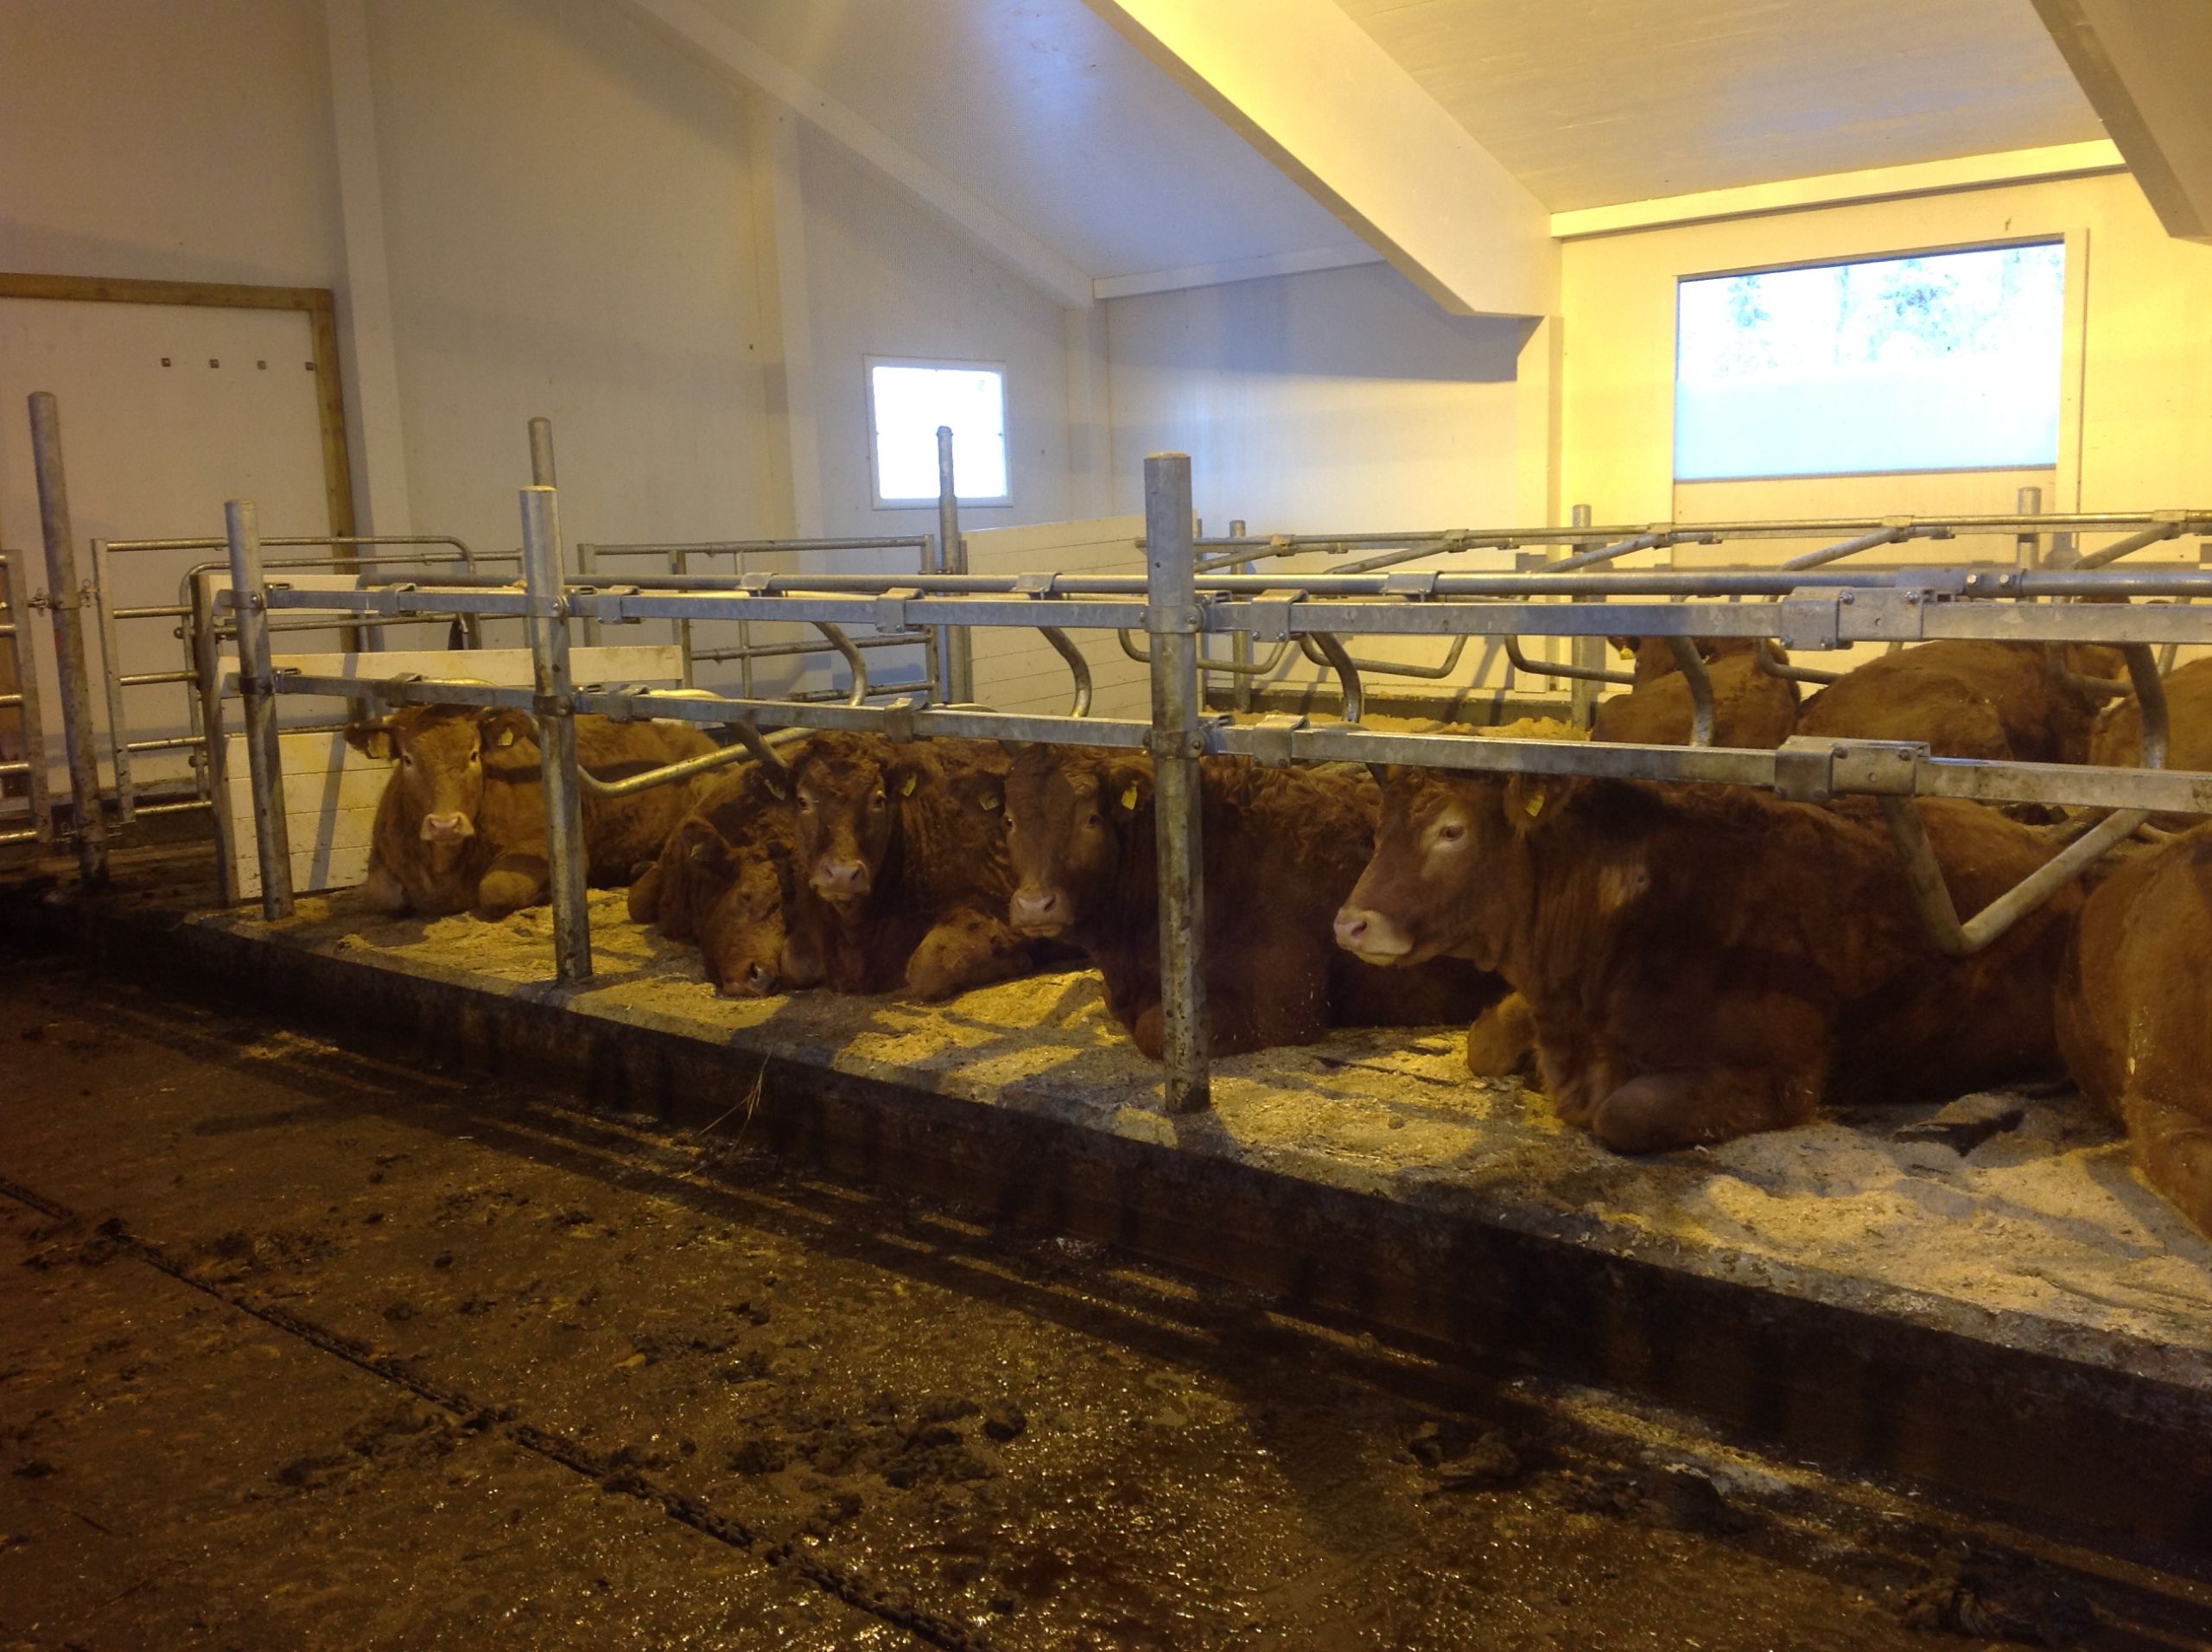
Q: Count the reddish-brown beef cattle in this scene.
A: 9